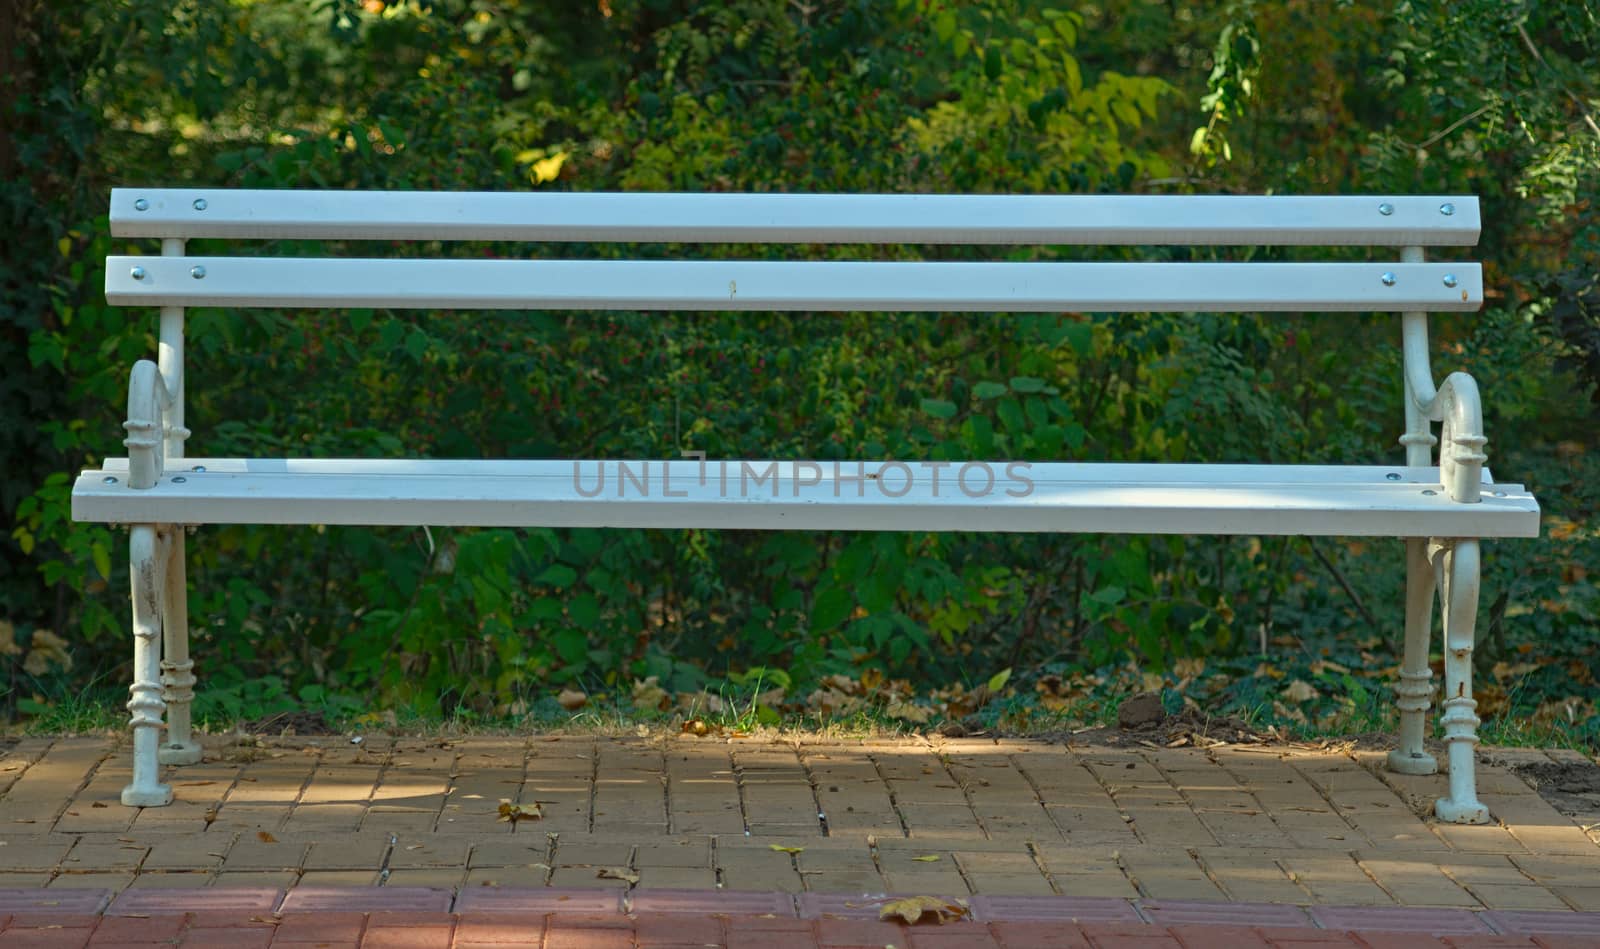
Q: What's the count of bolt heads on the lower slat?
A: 4